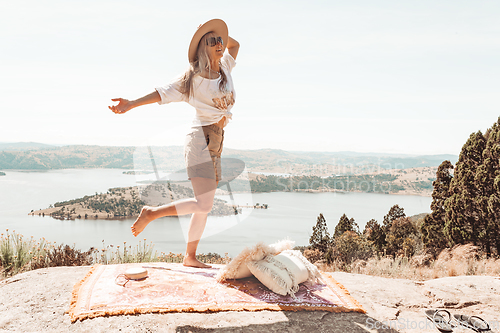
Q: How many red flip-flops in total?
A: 0